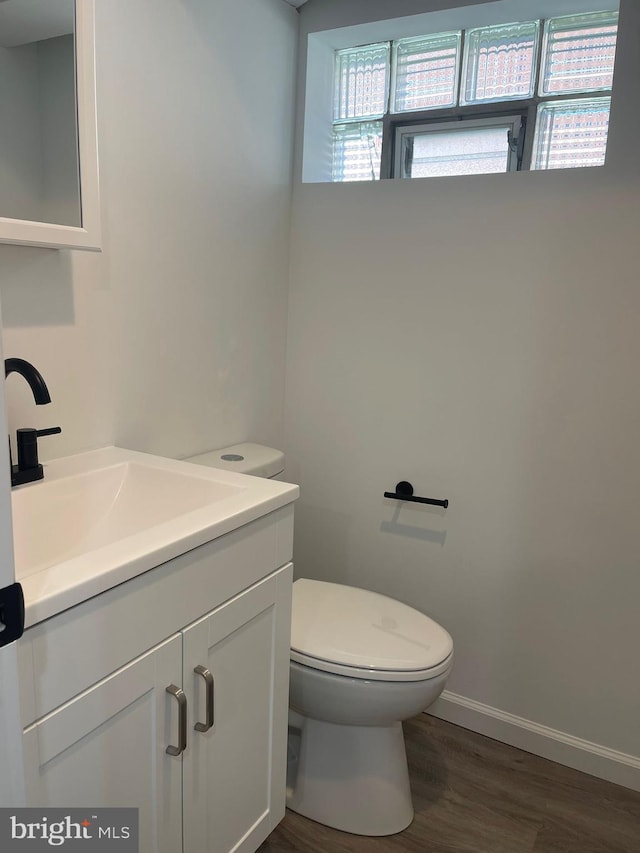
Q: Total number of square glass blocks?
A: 6